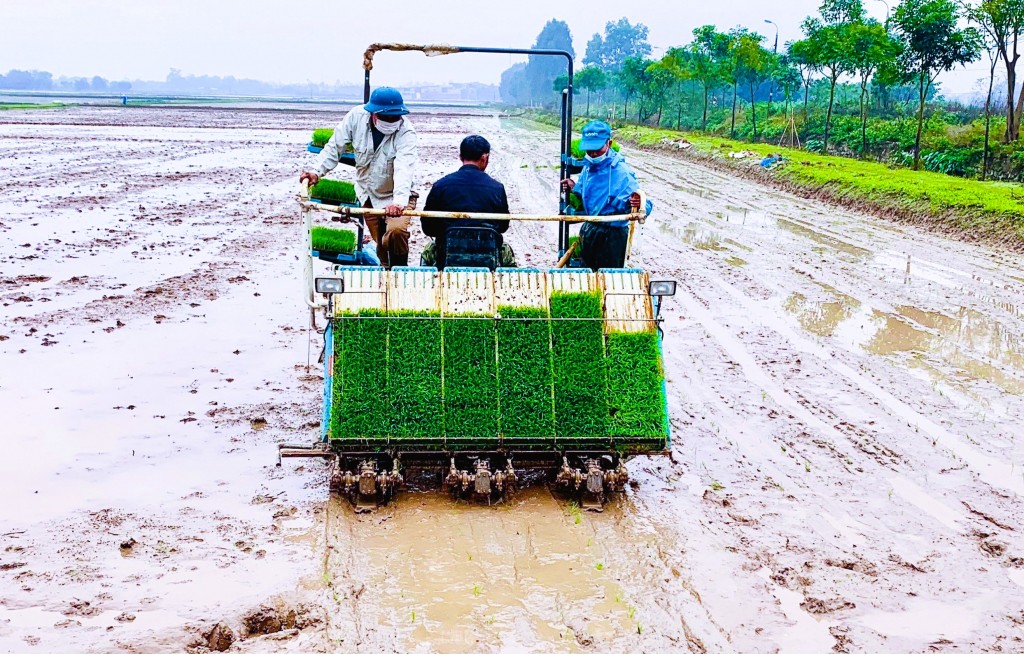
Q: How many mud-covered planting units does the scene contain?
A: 3